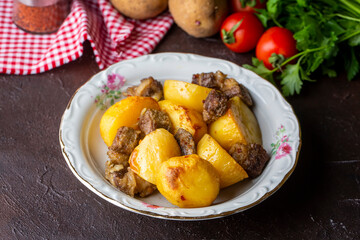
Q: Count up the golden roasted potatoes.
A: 7